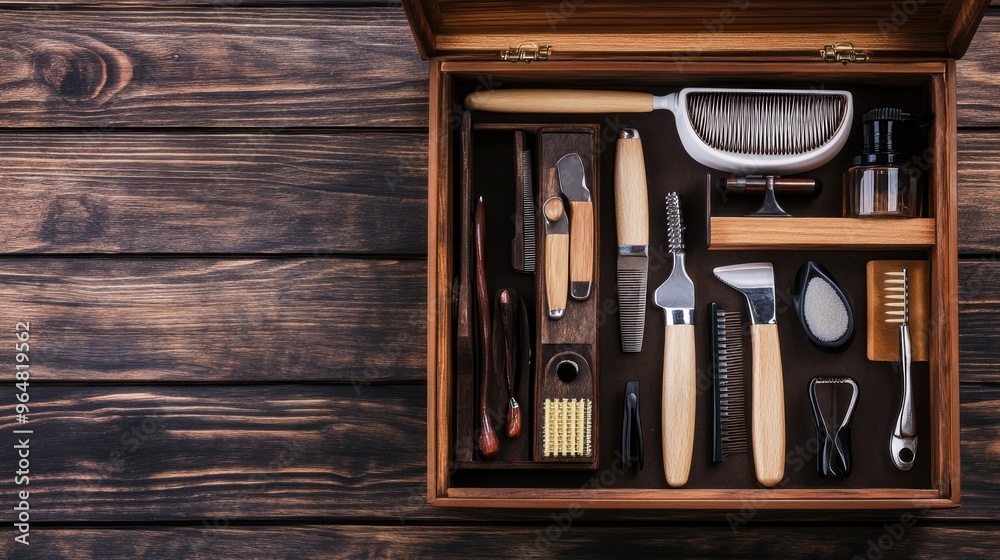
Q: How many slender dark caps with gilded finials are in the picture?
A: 0